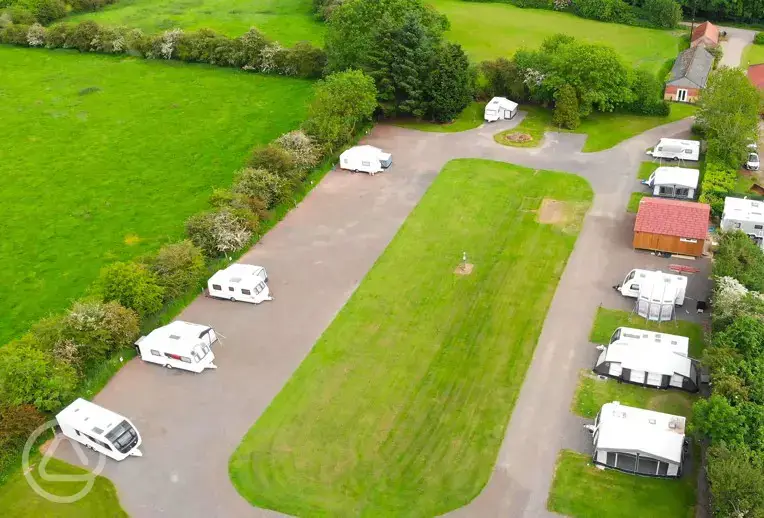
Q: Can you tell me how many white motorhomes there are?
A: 11